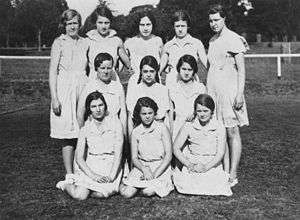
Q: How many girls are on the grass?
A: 11